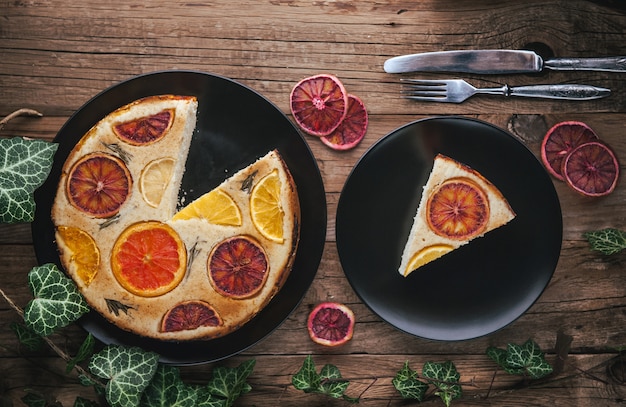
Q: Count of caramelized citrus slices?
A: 11